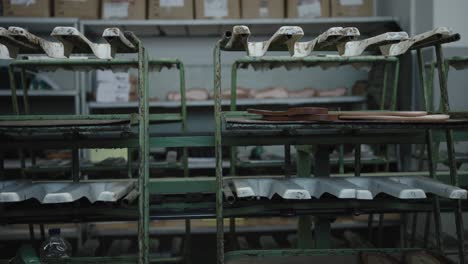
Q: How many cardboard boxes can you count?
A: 8